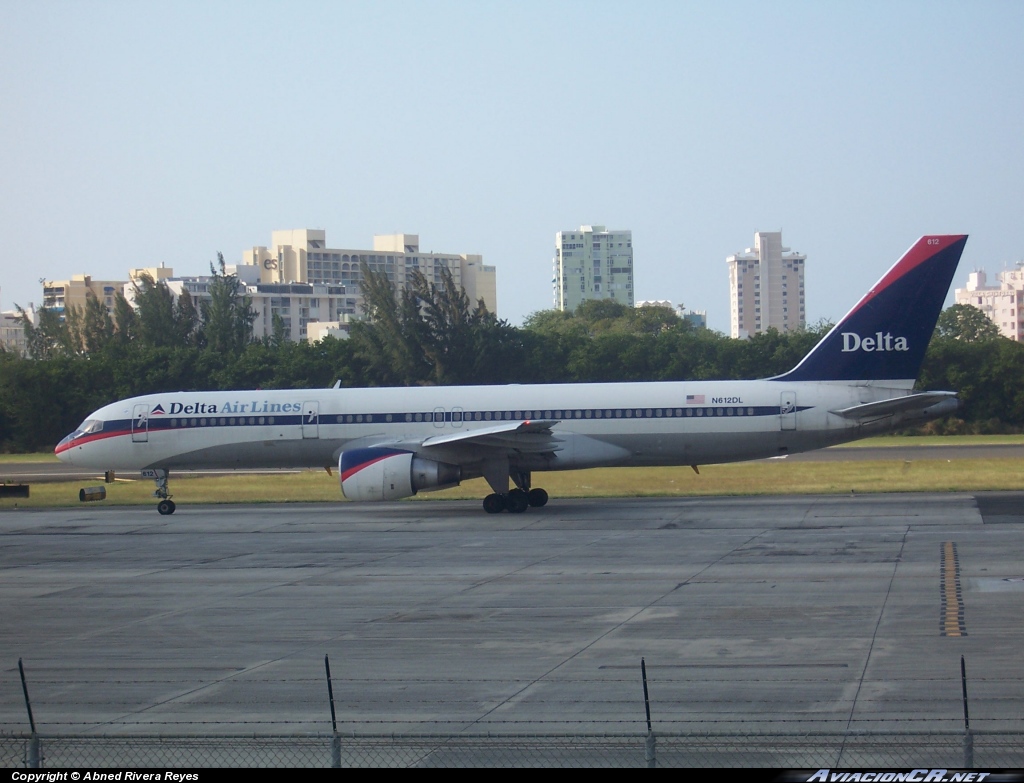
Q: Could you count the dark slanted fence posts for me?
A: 4